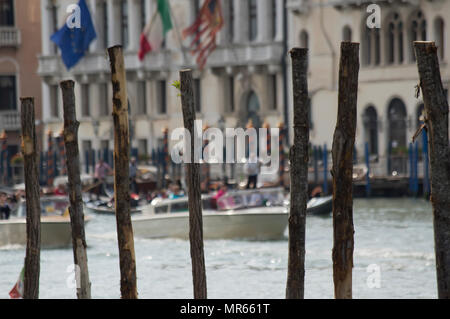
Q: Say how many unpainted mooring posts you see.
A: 7